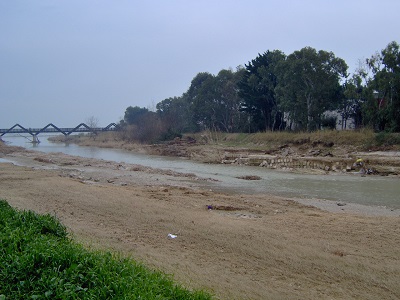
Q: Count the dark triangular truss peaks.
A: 4